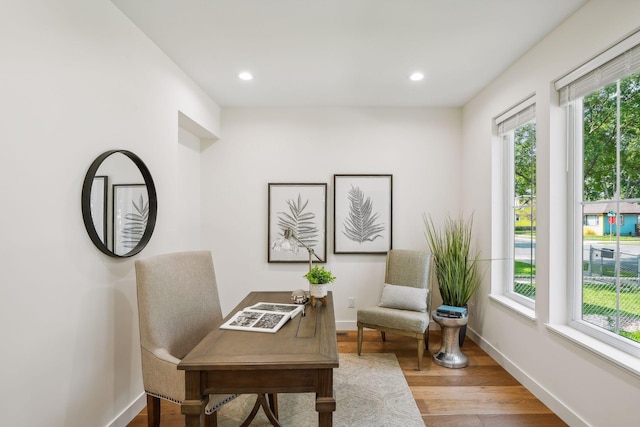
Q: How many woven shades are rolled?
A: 2